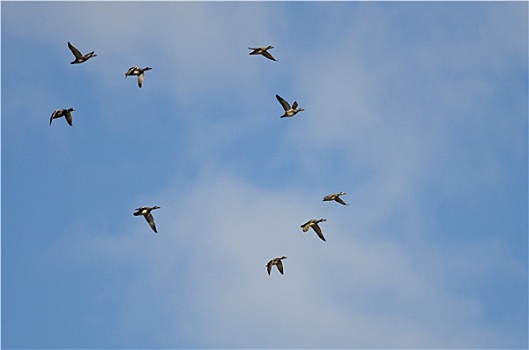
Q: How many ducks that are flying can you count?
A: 9